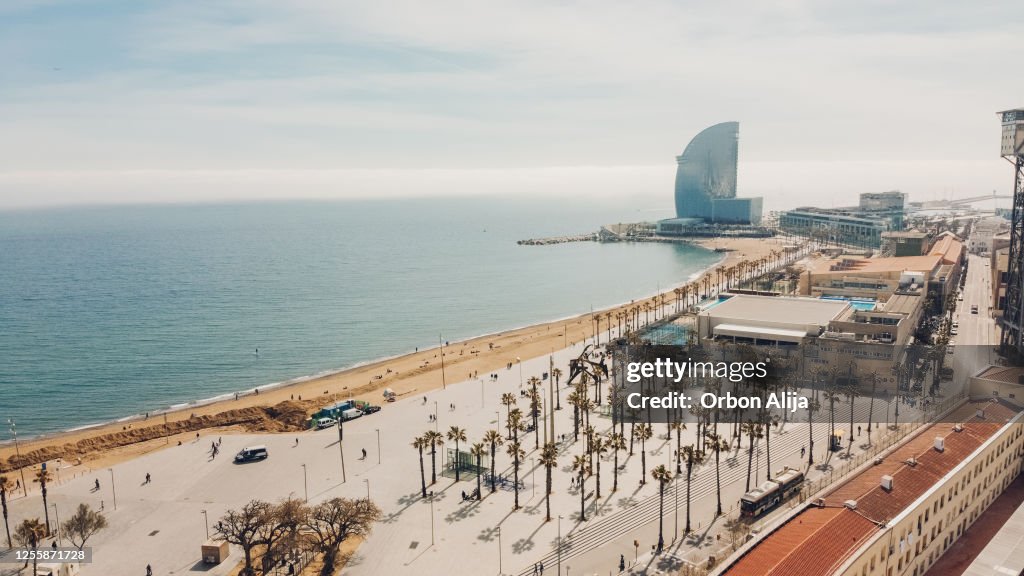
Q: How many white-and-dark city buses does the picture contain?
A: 1